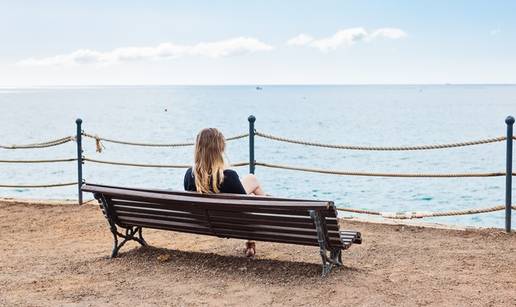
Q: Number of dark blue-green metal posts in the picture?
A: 3